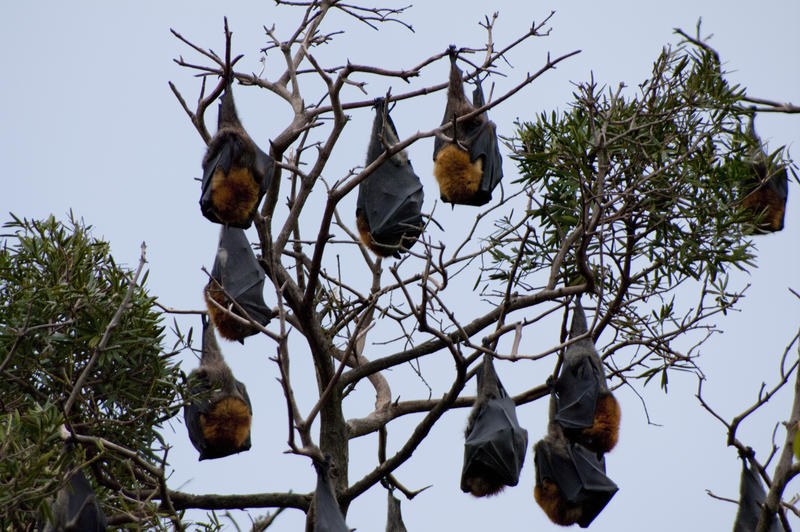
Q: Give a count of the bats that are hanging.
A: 13